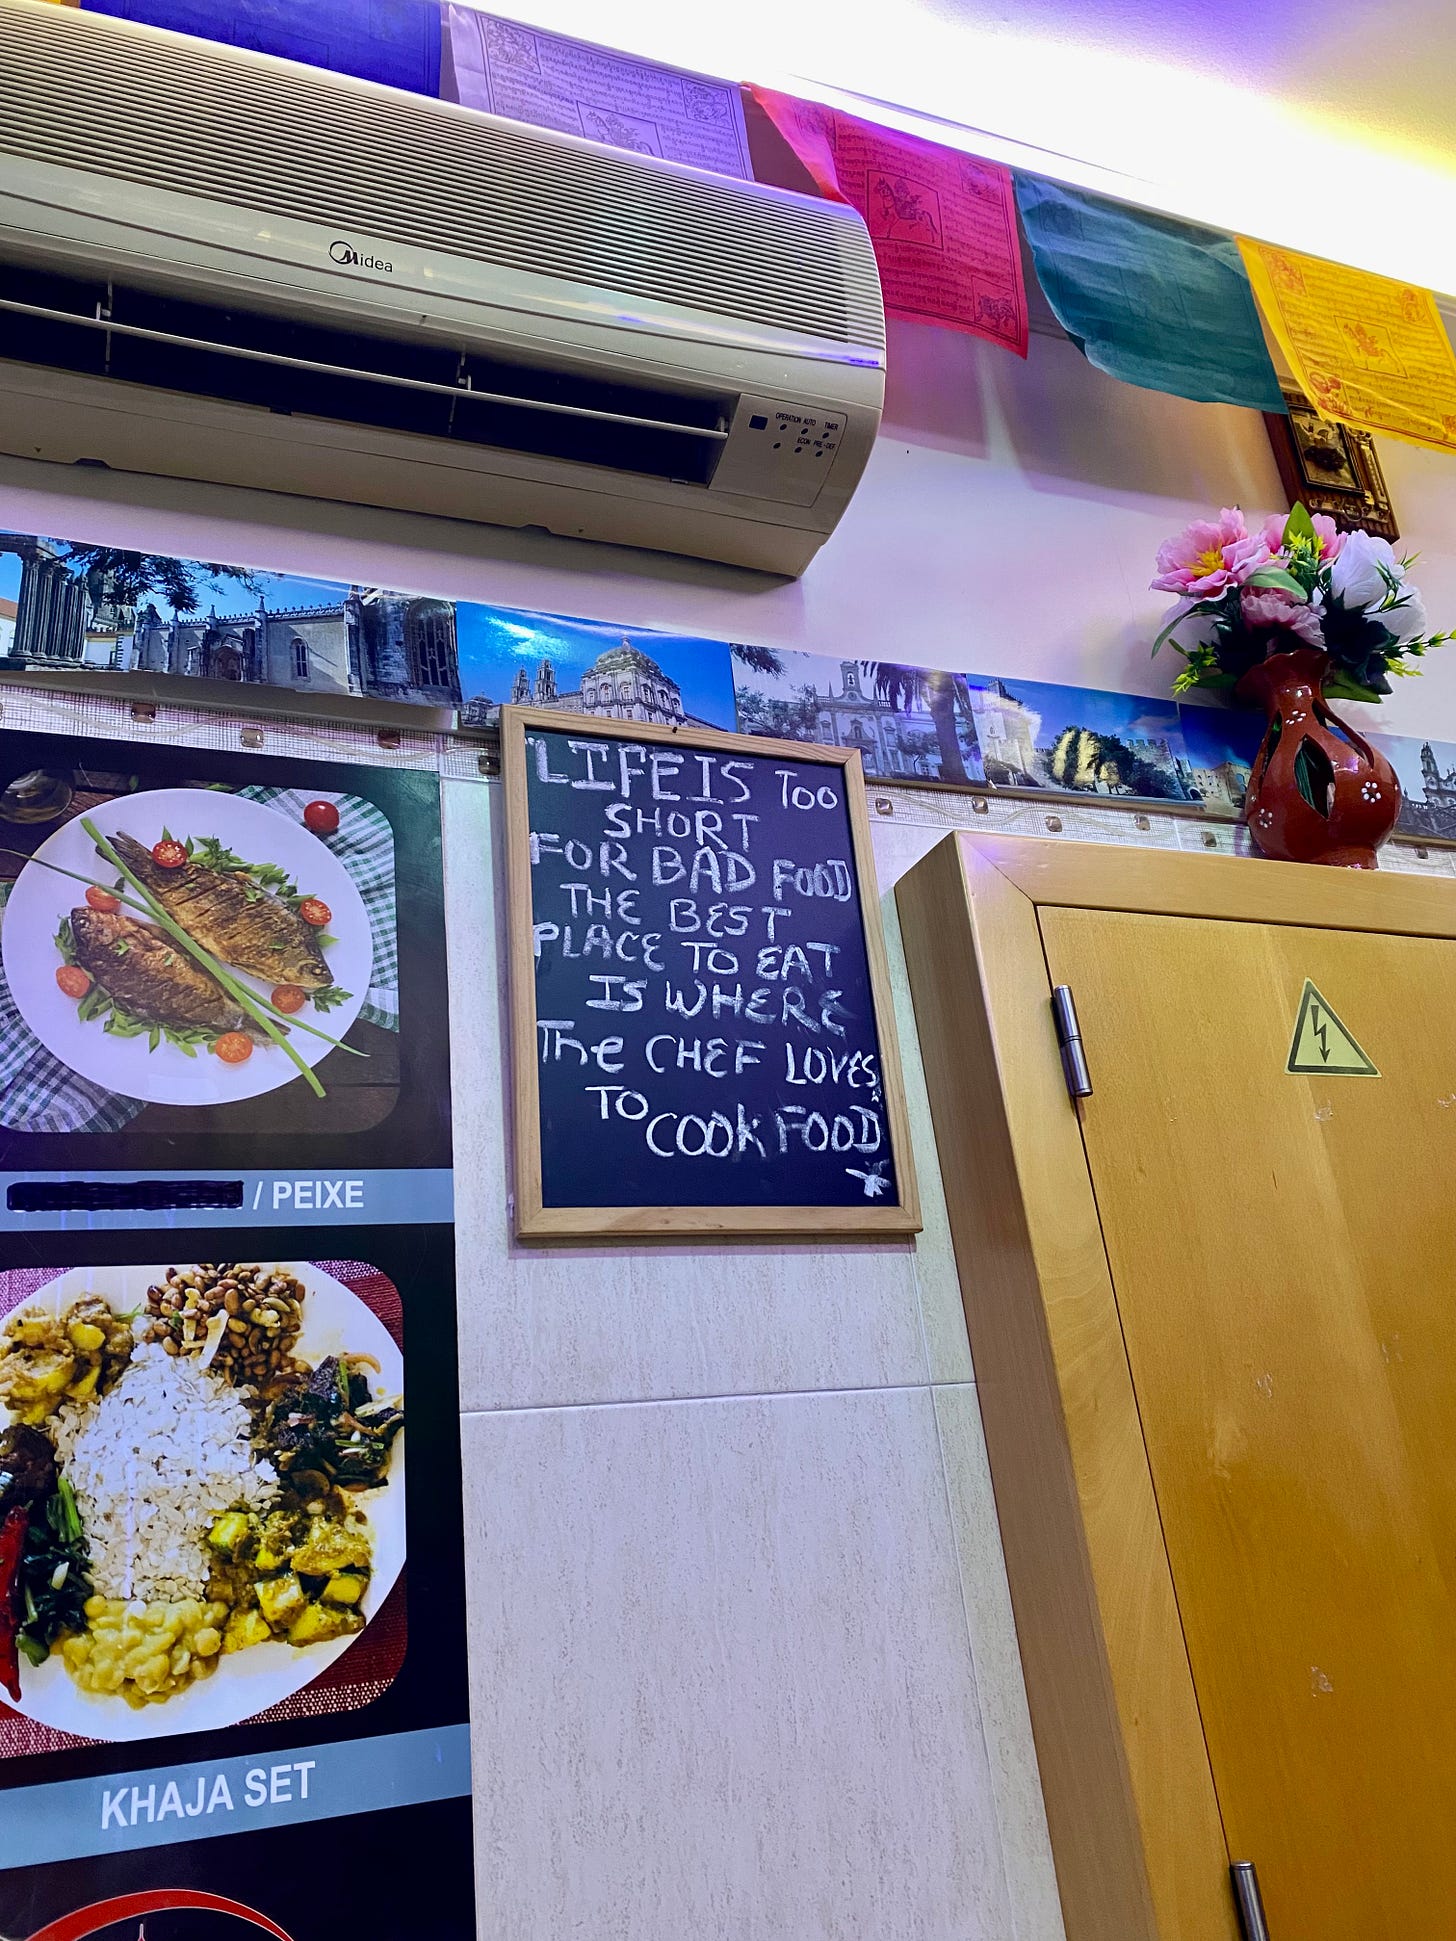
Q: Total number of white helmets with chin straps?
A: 0